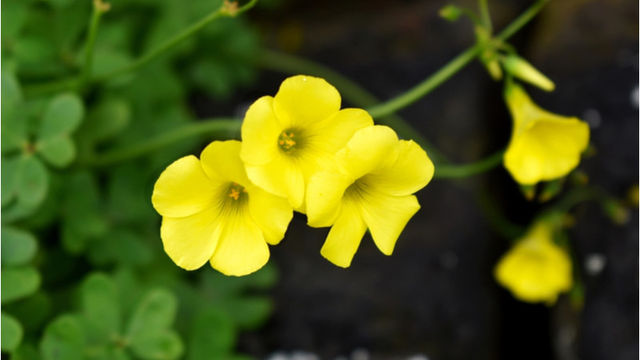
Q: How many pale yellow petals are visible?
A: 15